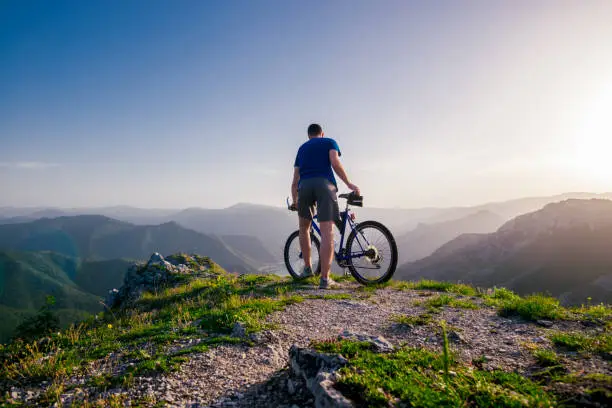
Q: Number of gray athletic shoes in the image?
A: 2